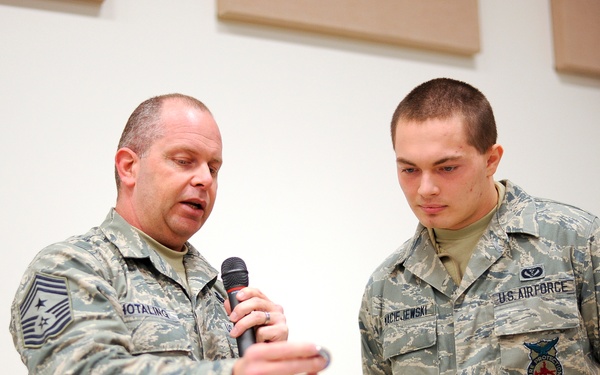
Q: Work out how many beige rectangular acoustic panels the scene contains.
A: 3